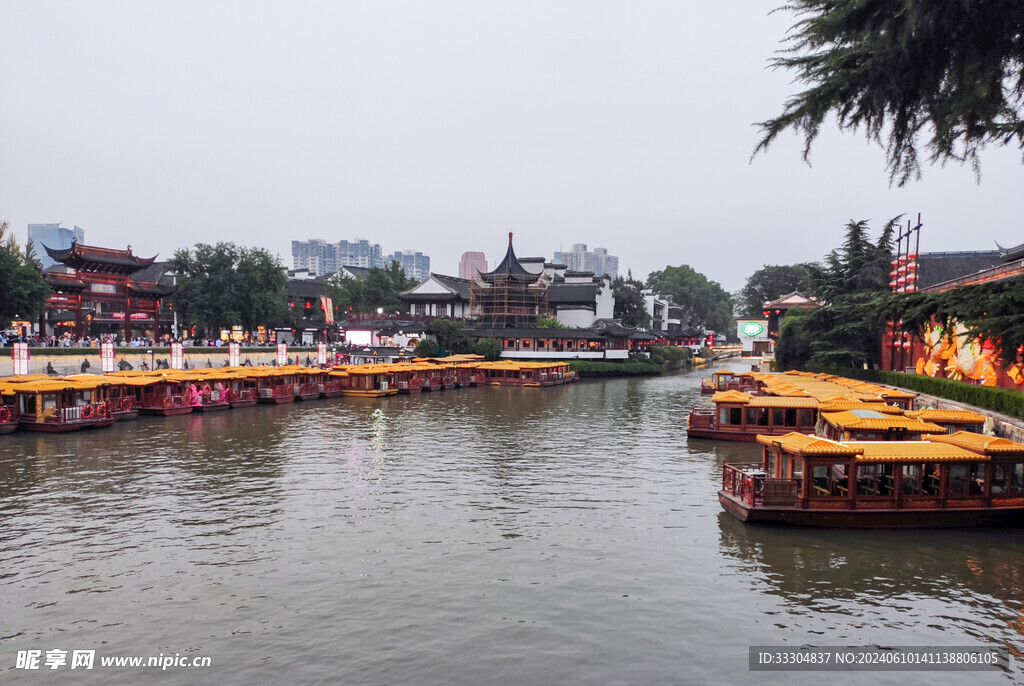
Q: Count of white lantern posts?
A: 6